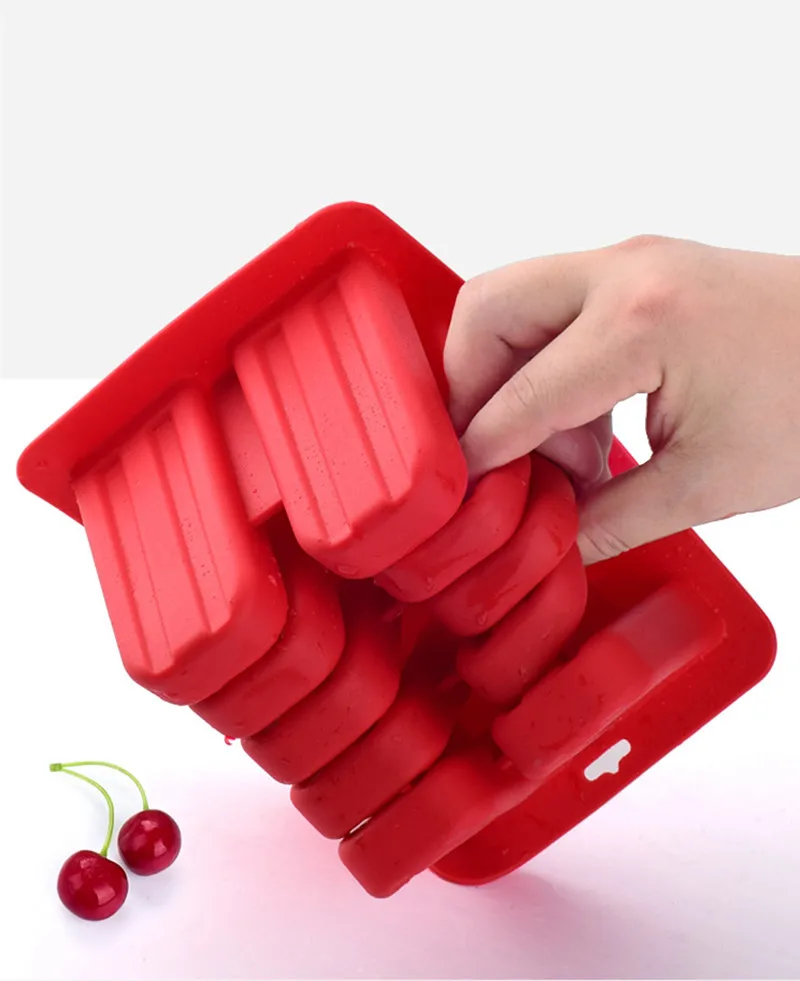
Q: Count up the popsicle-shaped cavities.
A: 10